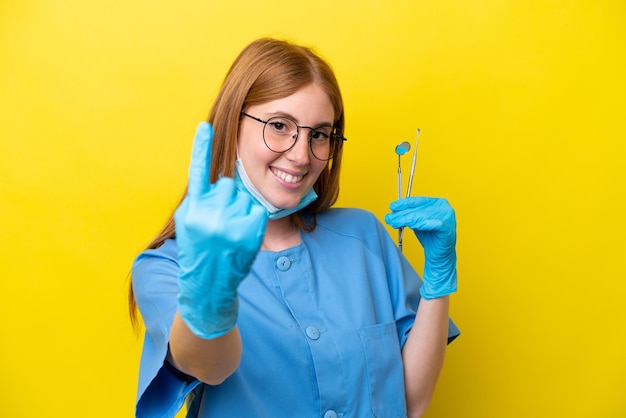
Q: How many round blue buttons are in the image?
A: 3